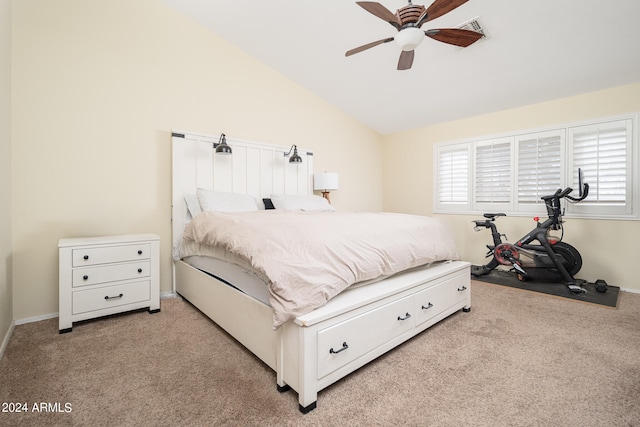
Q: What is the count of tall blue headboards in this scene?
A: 0